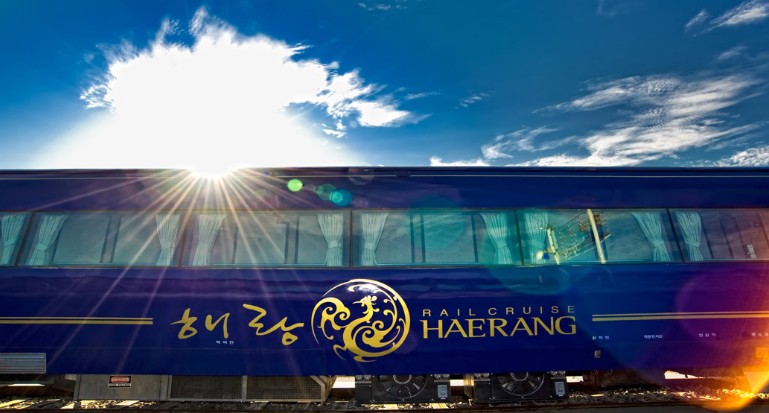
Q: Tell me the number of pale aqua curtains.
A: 10